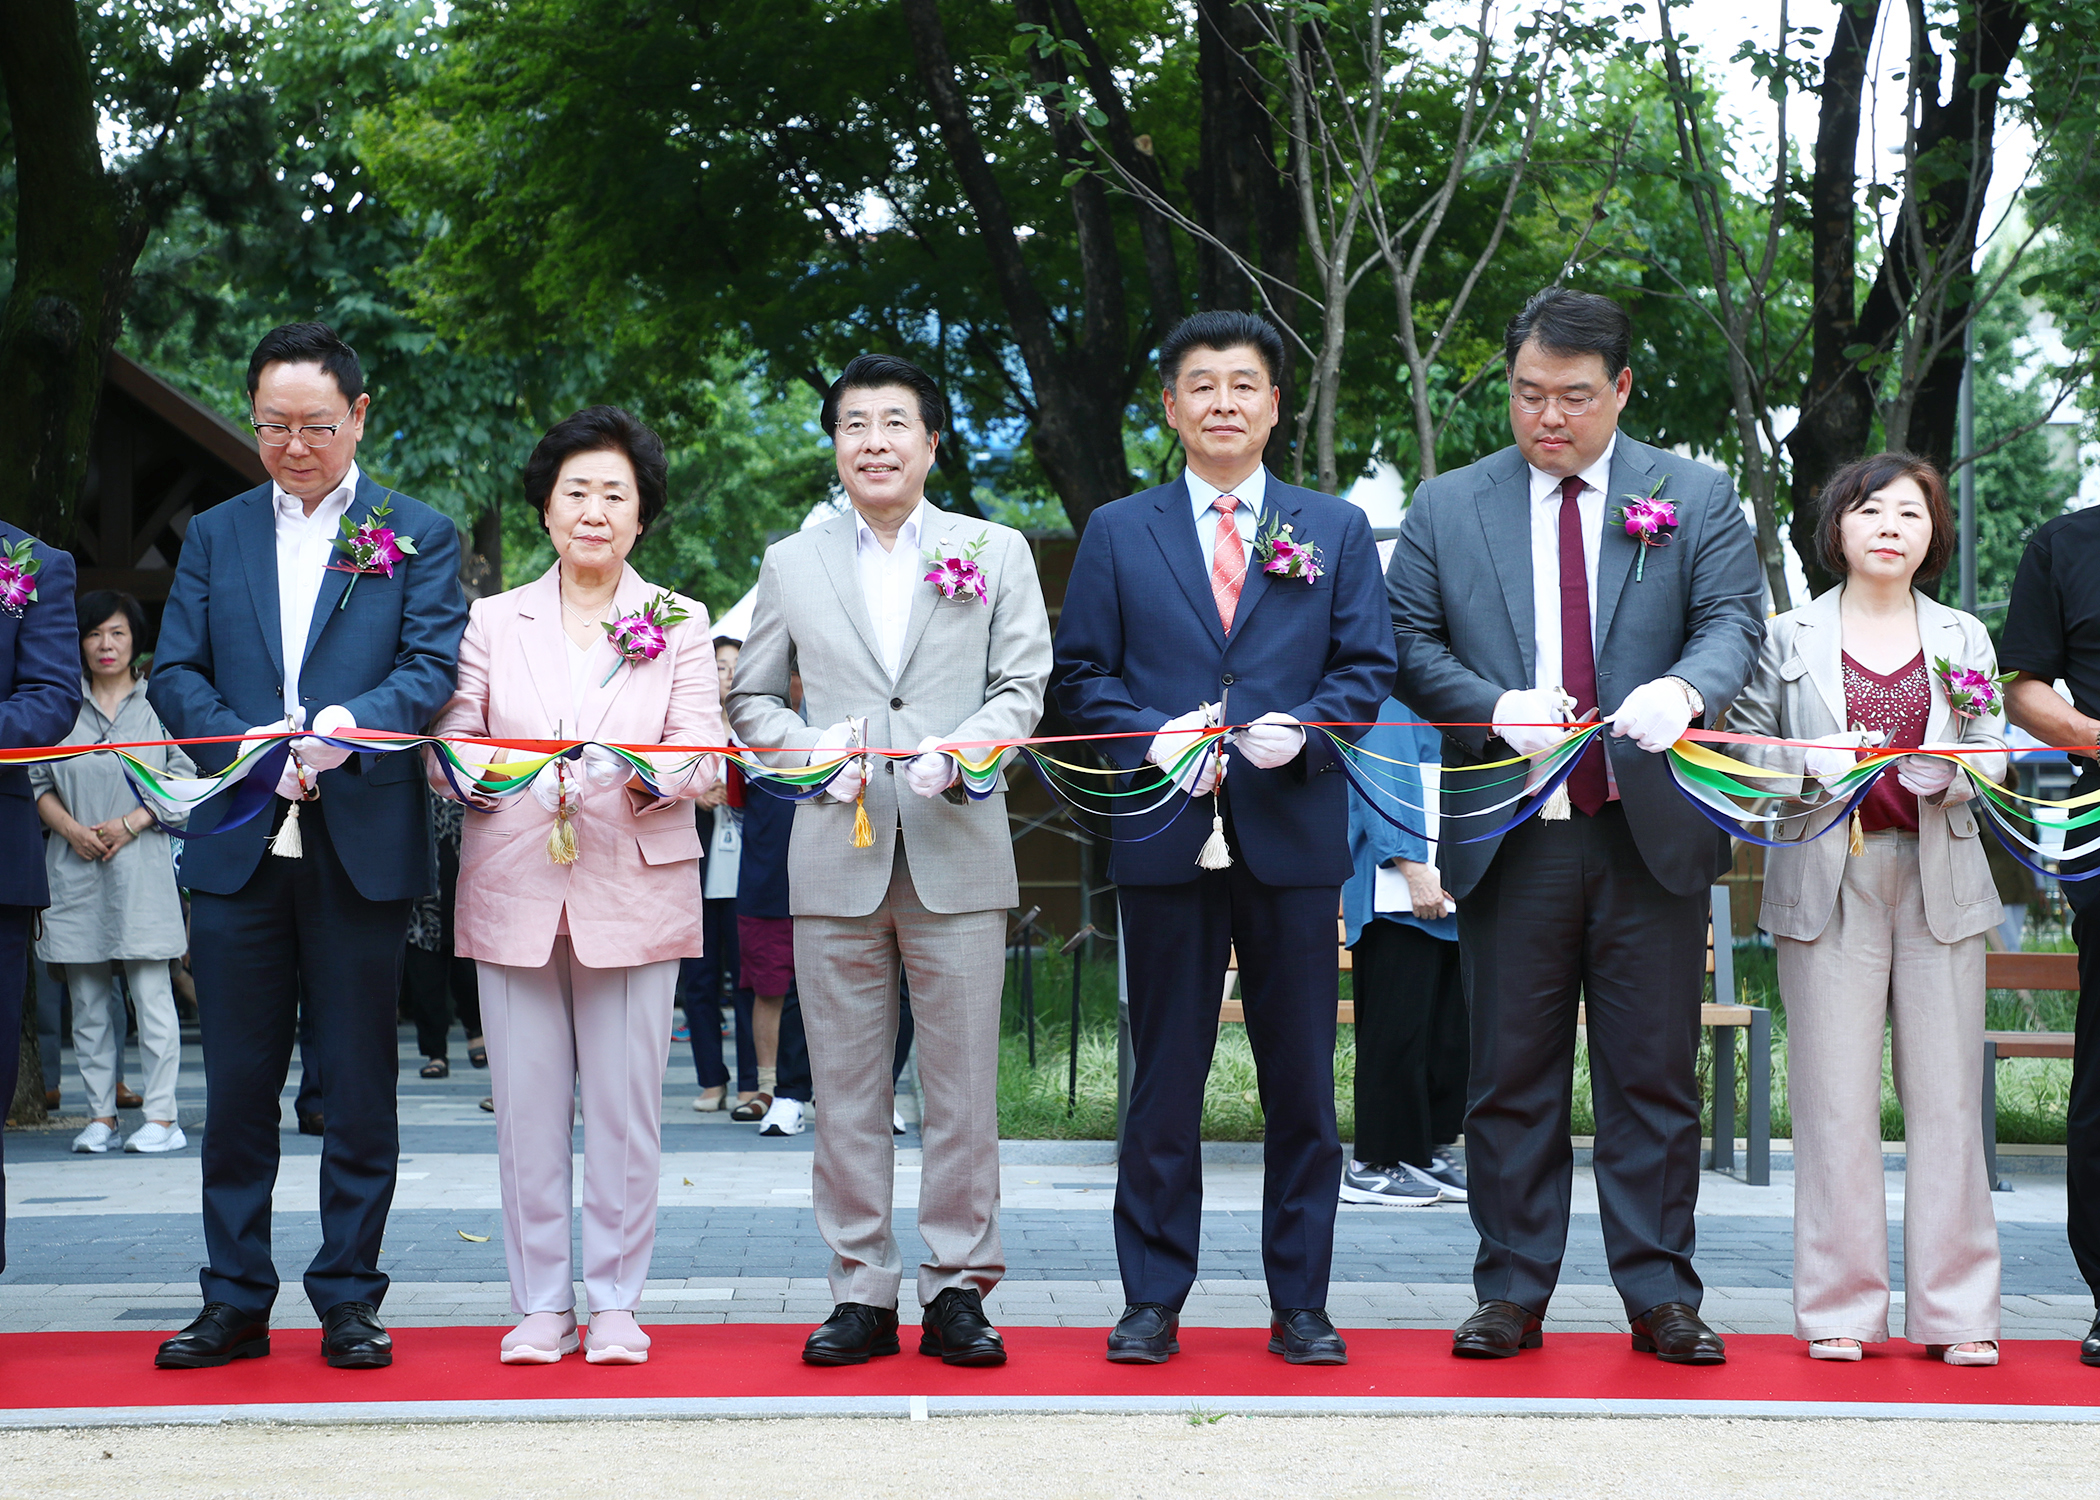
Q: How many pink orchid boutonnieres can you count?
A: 7